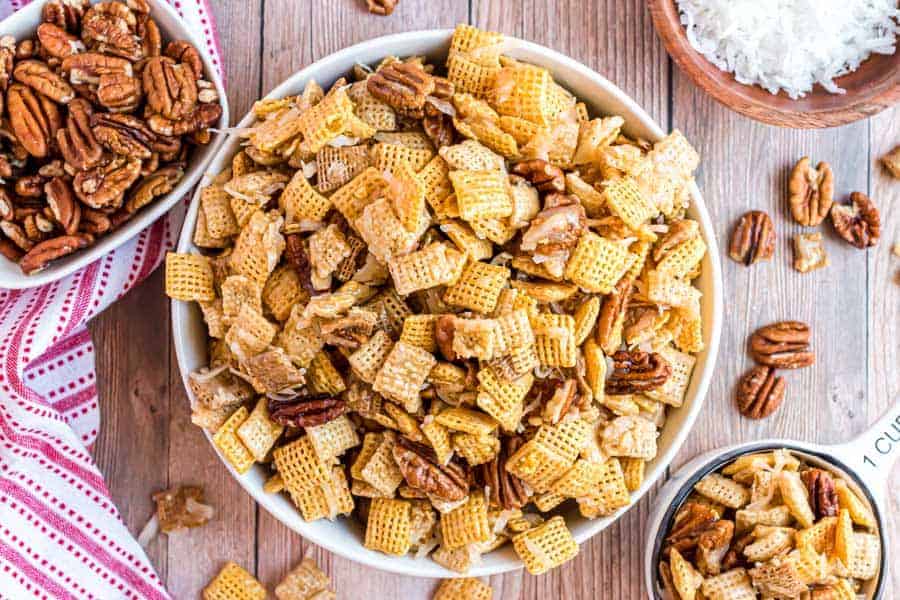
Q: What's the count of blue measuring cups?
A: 0